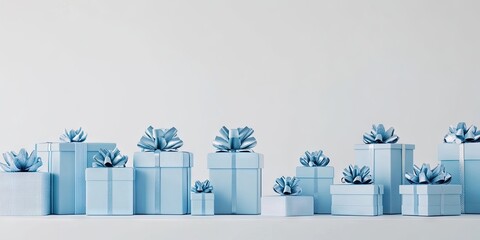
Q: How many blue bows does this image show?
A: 12